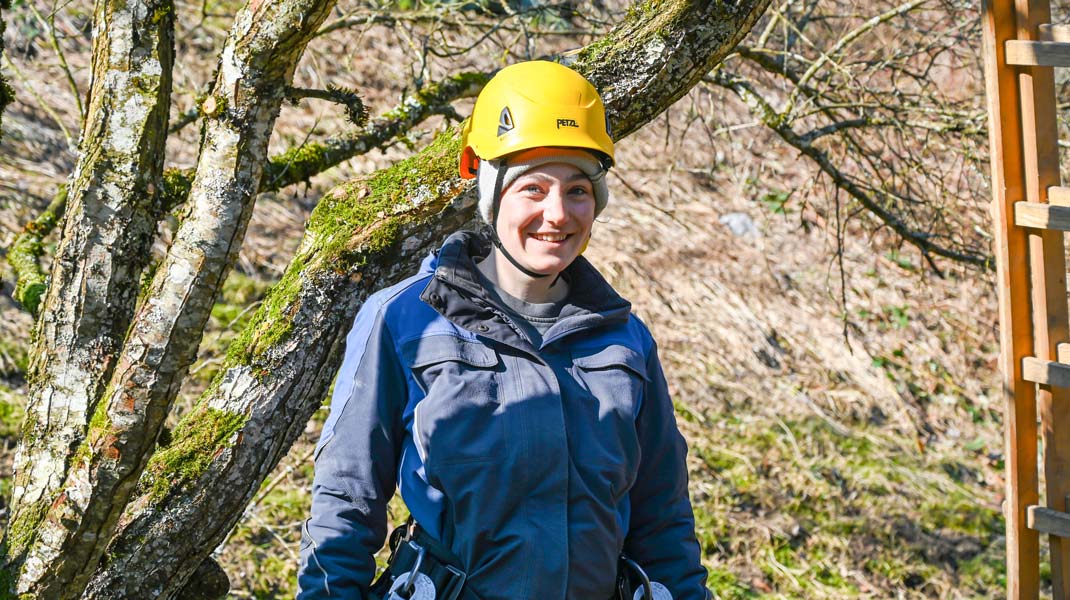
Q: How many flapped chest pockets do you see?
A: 2